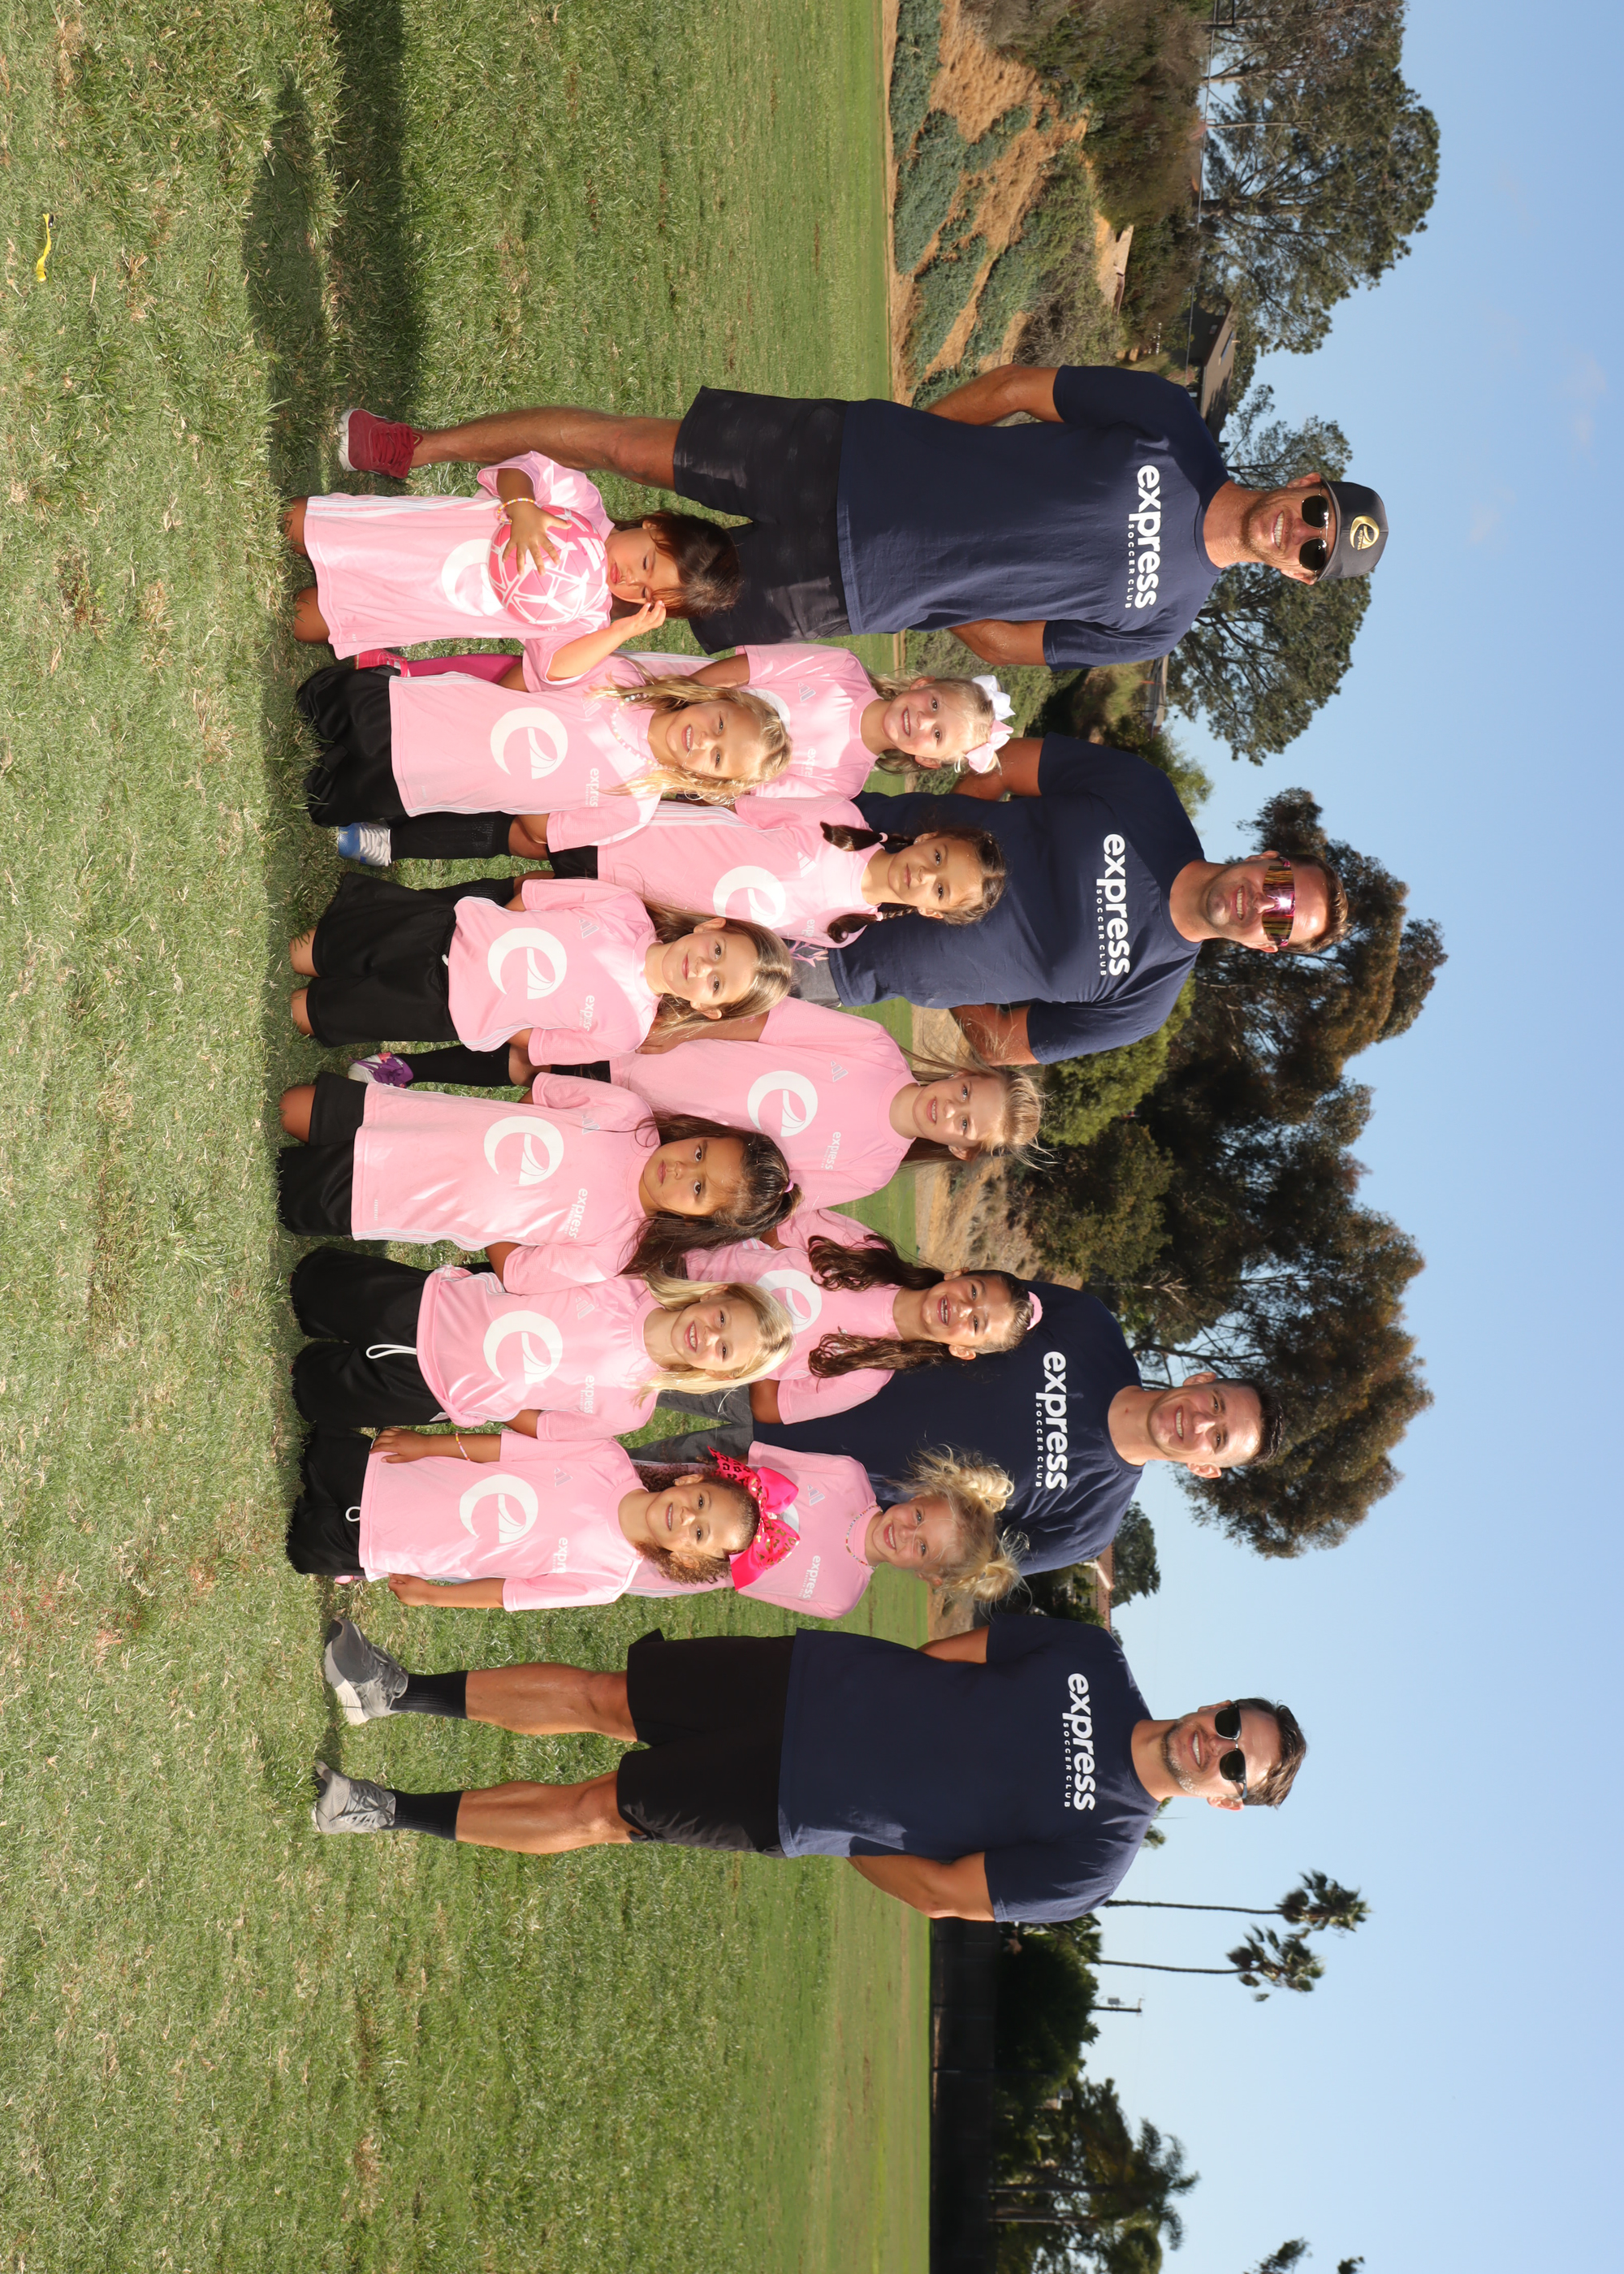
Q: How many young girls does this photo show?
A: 11